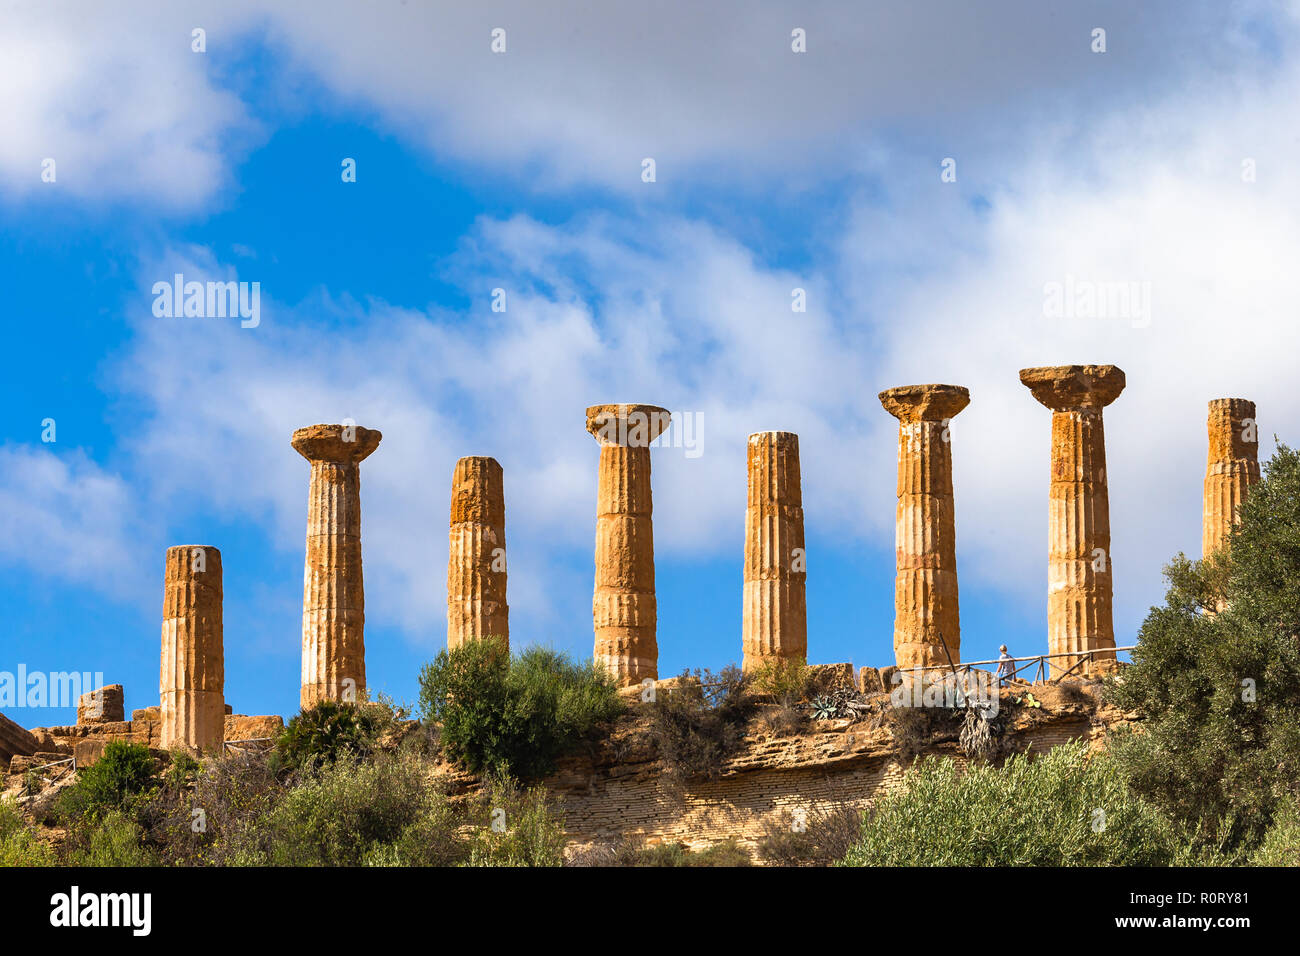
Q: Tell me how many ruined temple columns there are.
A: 8